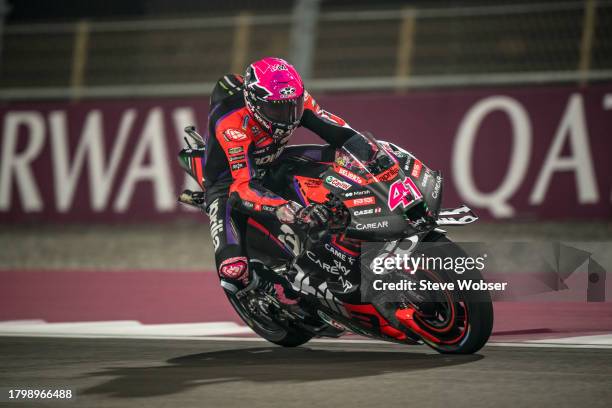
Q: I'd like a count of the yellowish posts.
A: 4